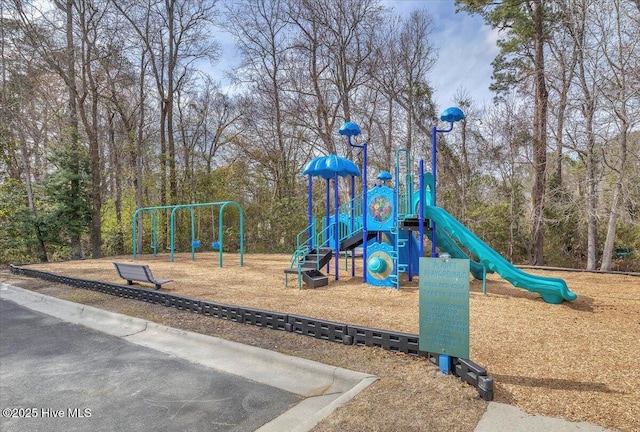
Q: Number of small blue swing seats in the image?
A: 2